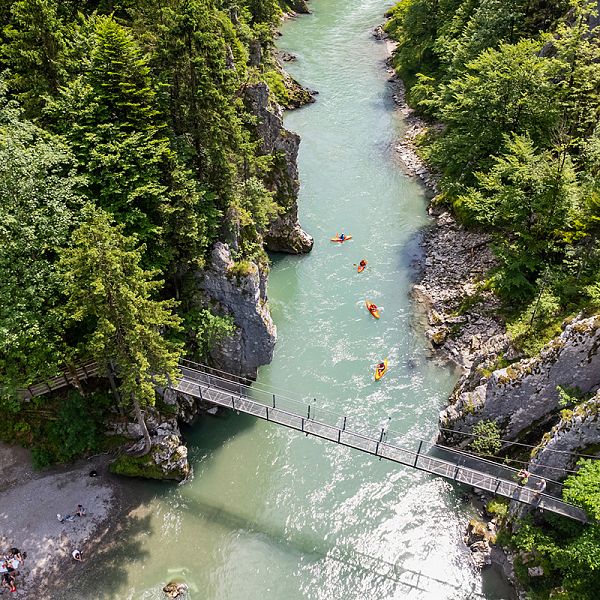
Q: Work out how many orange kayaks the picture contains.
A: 4